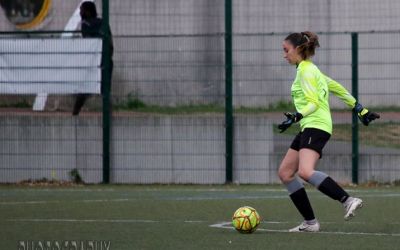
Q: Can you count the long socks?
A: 2